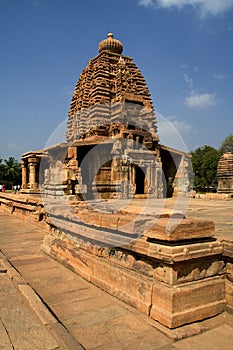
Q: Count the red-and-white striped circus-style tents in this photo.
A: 0